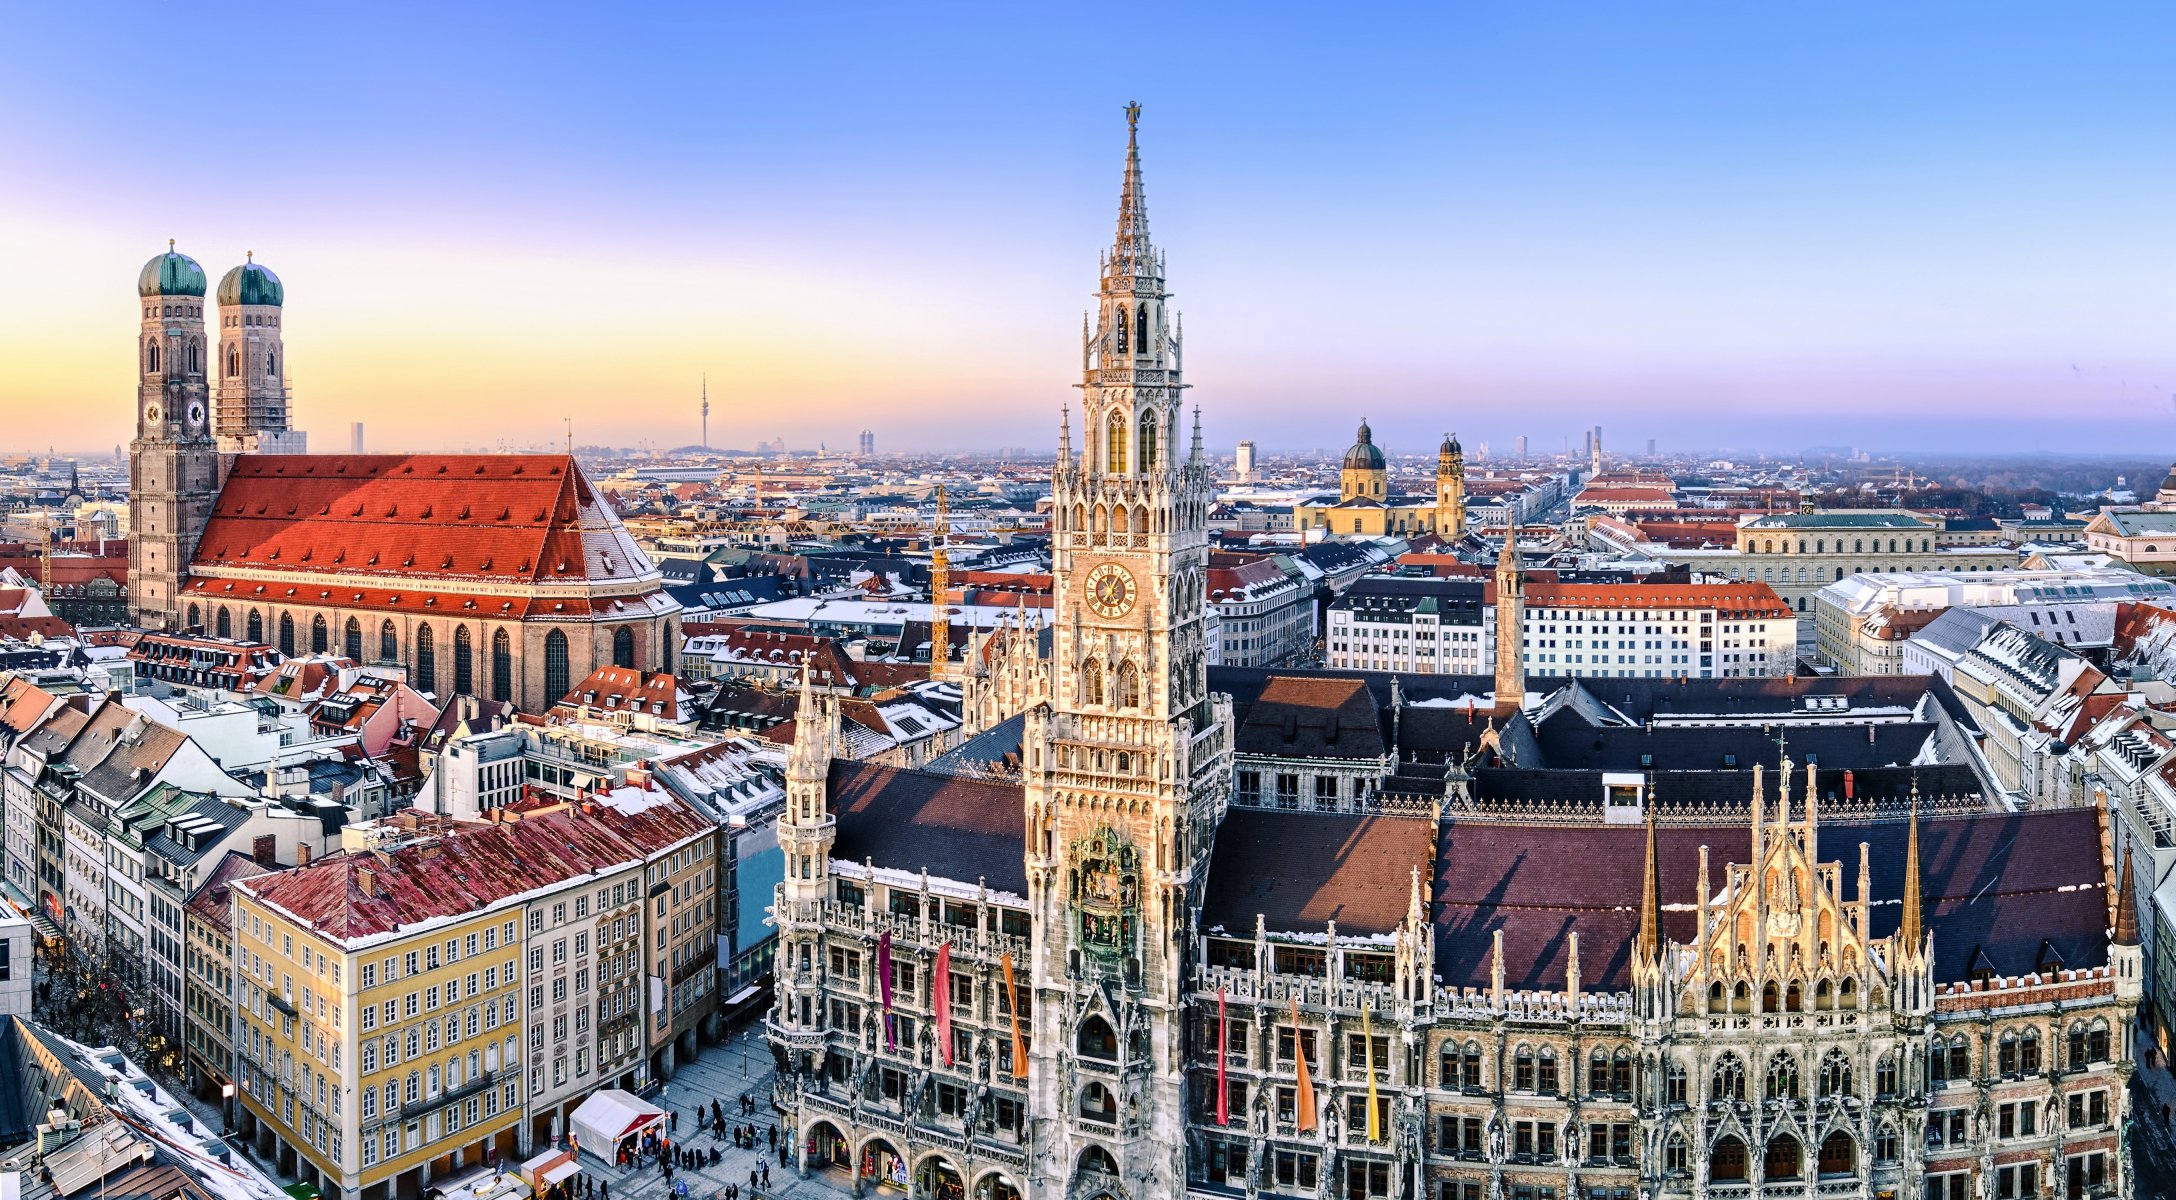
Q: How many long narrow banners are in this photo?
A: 6